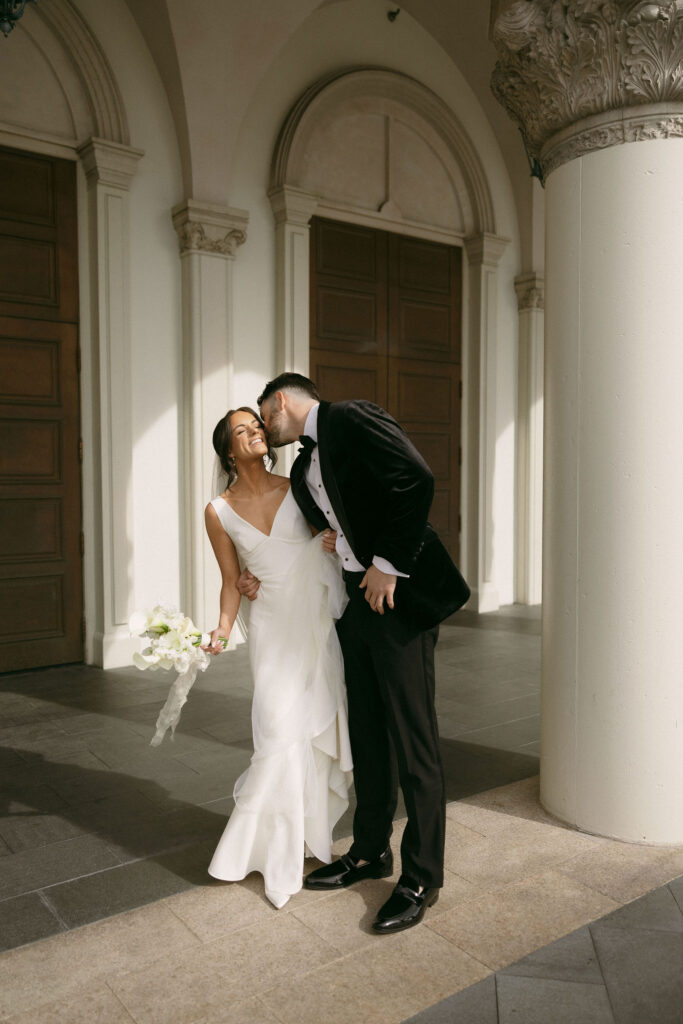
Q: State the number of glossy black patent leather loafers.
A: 2